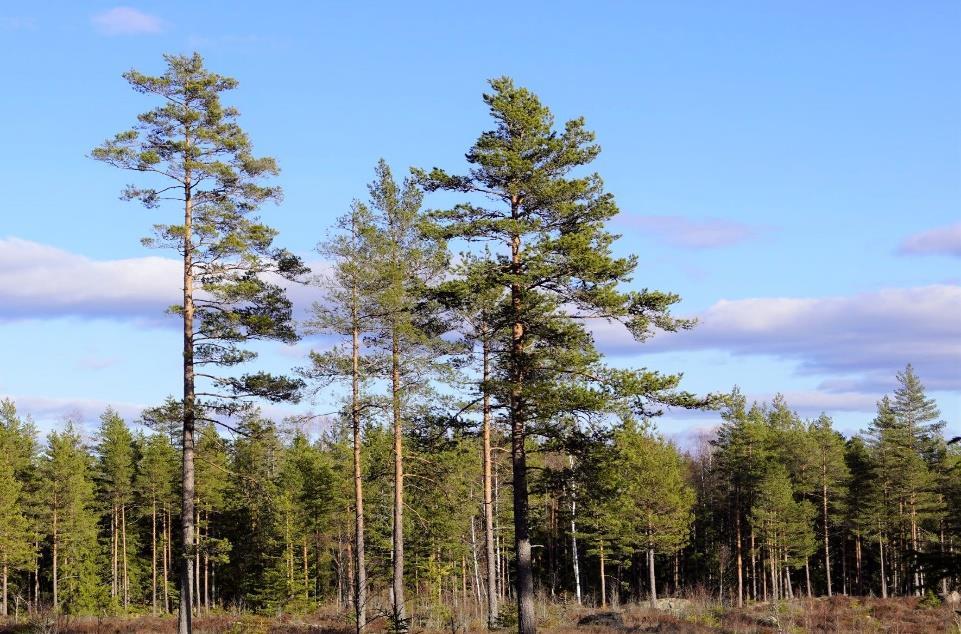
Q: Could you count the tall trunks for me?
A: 5